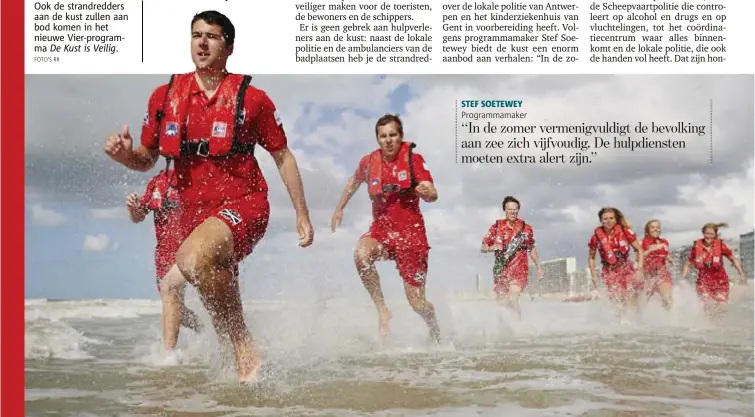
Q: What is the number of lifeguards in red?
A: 7